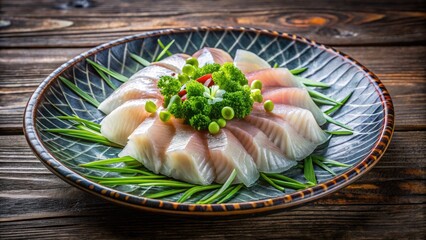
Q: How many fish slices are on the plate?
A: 14